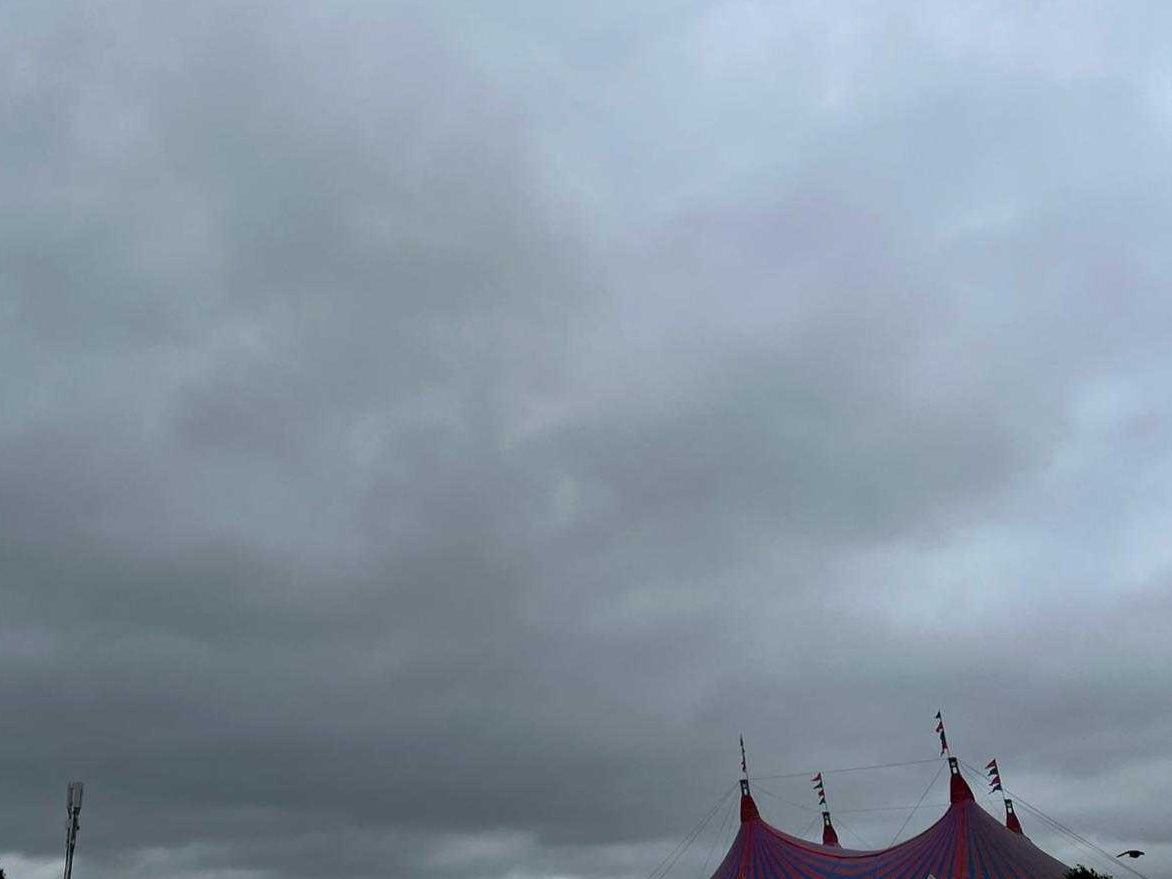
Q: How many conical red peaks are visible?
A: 4